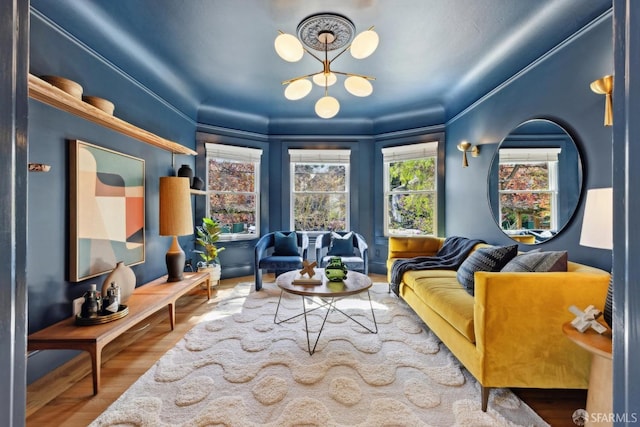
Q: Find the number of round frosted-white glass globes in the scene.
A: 6